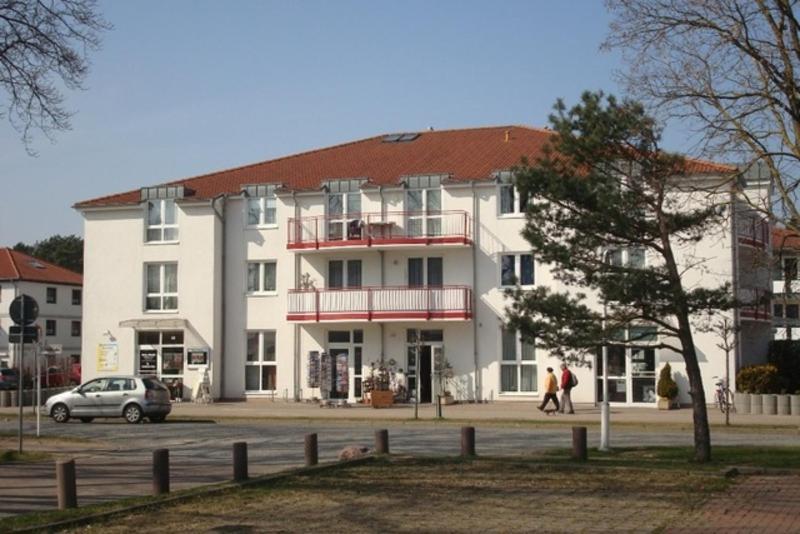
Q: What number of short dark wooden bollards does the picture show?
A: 7